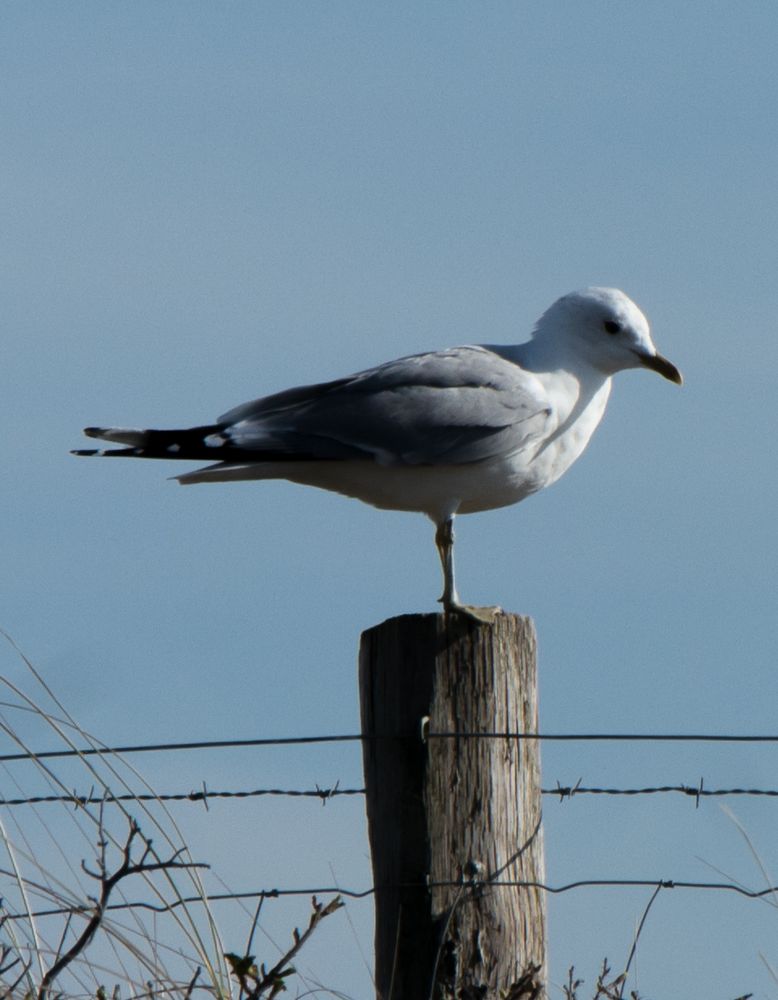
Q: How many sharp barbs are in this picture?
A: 5